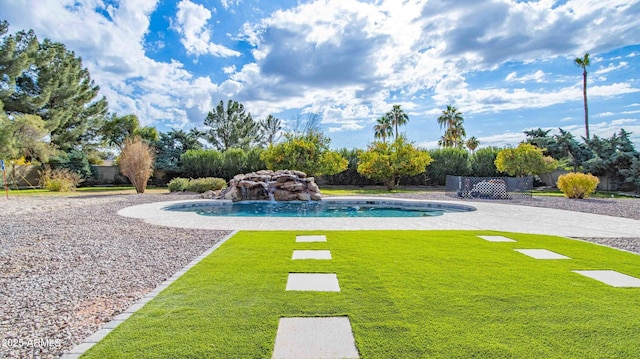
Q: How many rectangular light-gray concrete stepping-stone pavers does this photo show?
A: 7